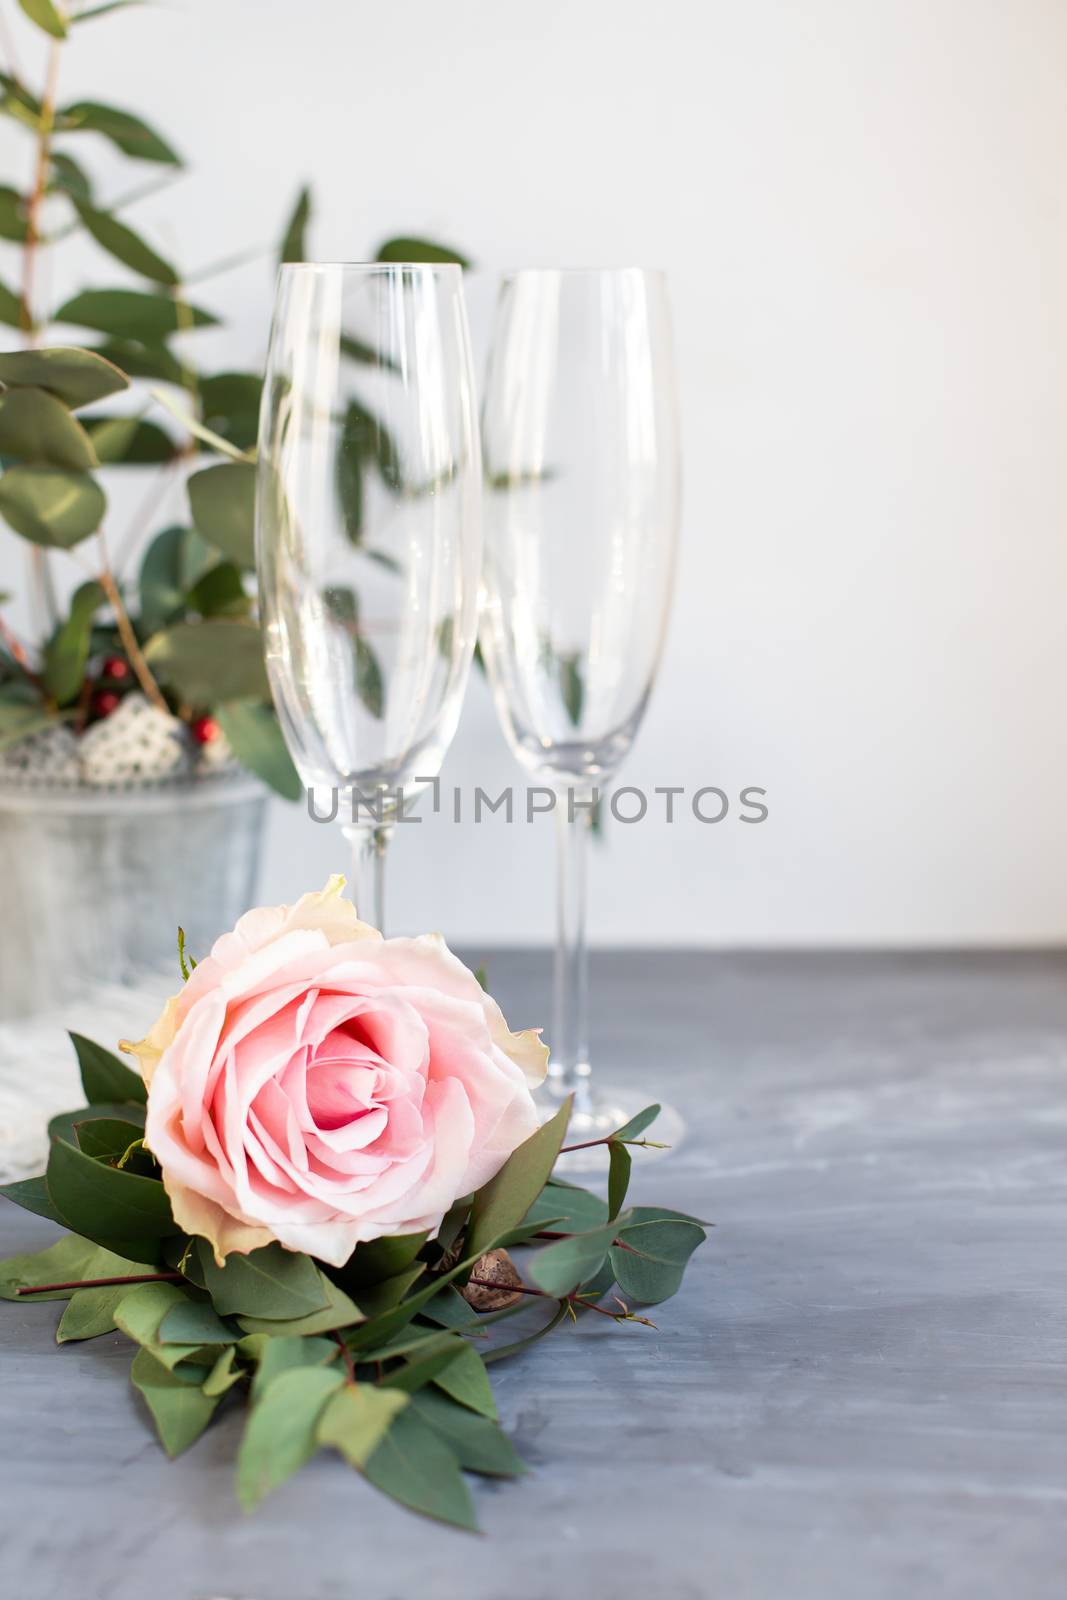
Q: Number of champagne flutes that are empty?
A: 2